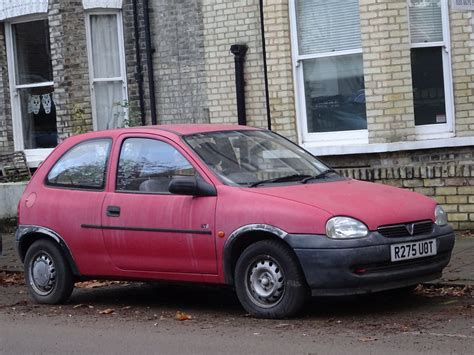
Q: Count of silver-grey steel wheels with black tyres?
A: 2